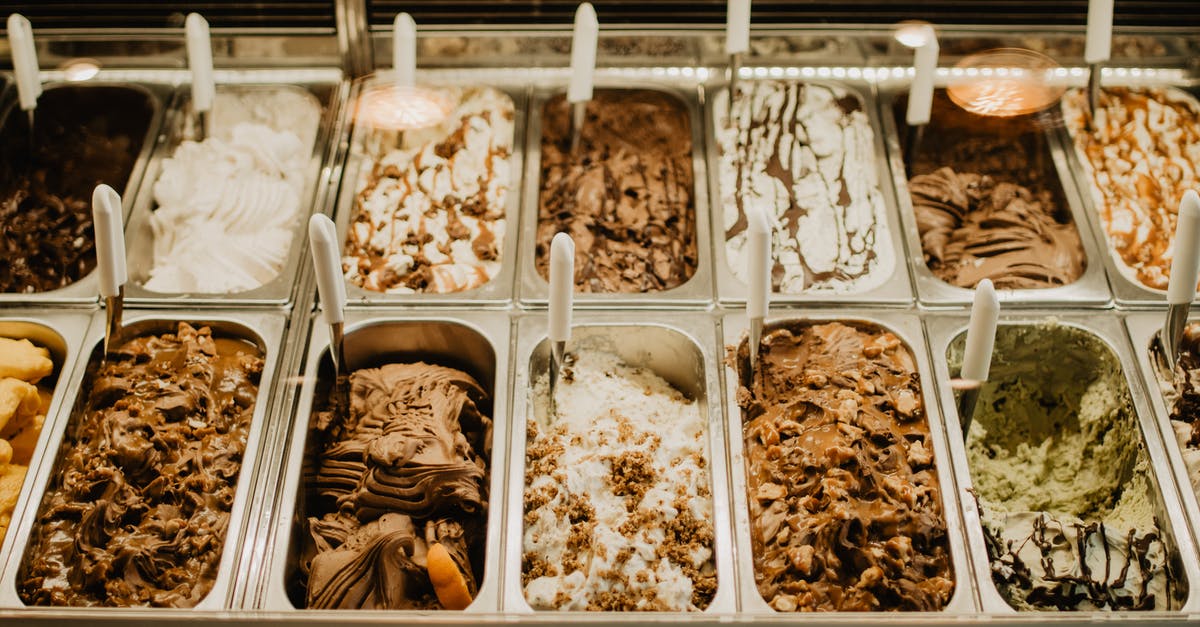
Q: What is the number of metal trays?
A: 14